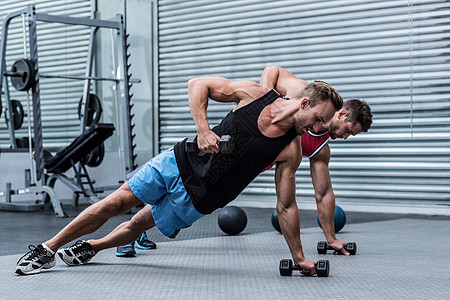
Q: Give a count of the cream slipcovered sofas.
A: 0